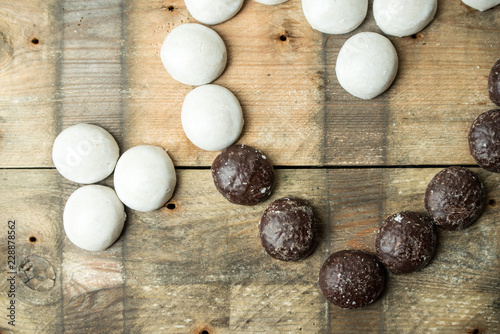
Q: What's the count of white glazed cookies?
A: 11